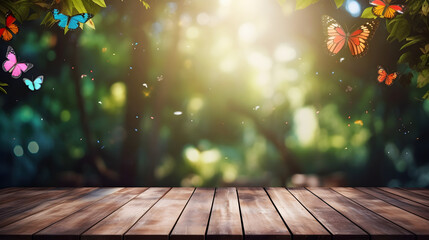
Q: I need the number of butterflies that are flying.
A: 7